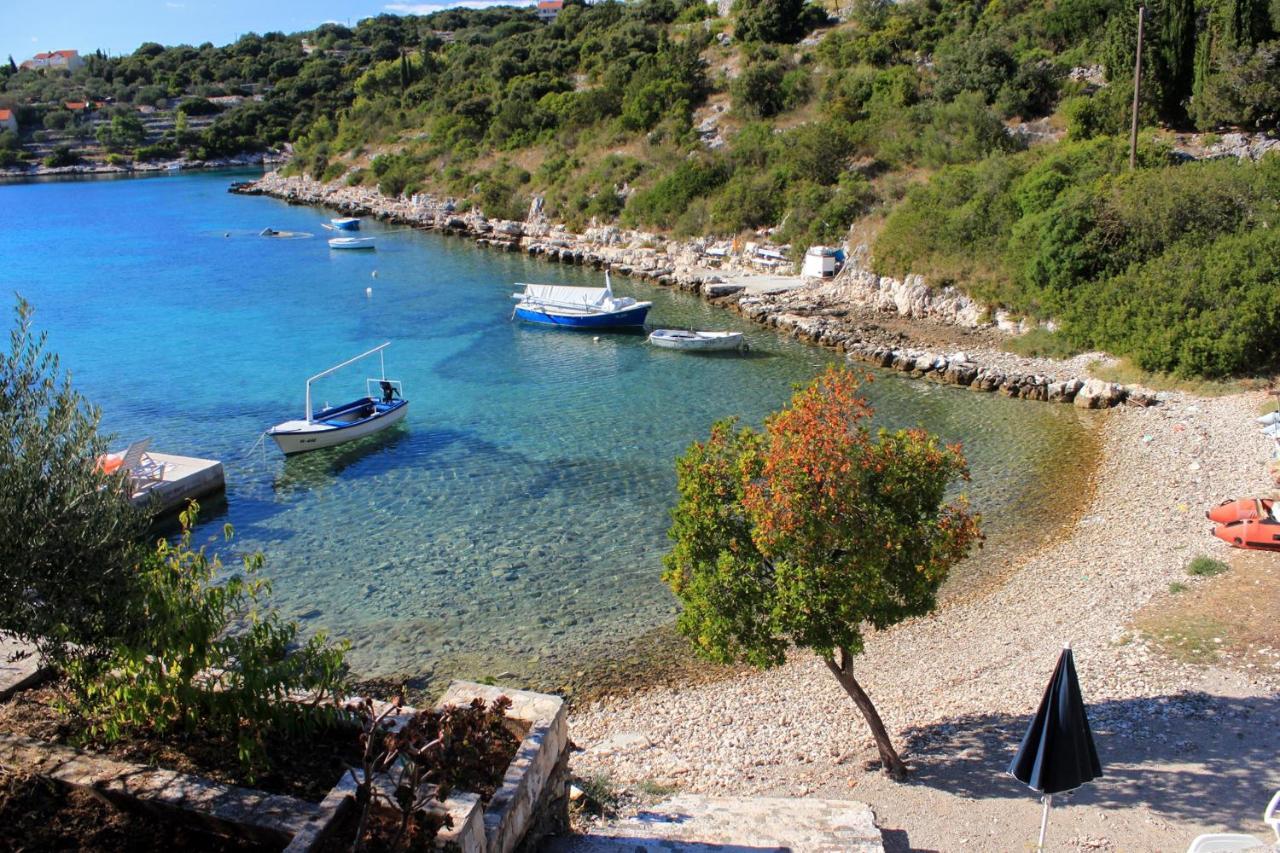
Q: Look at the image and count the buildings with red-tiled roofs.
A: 4